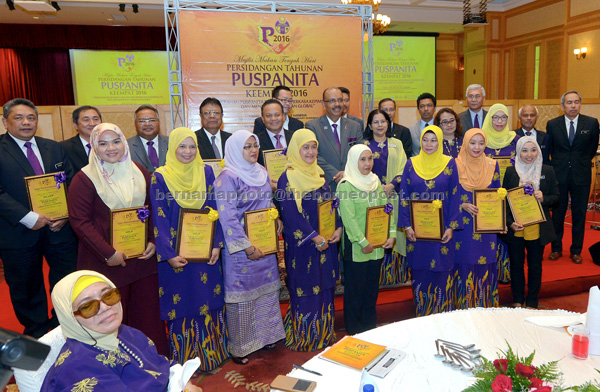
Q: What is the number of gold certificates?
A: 12